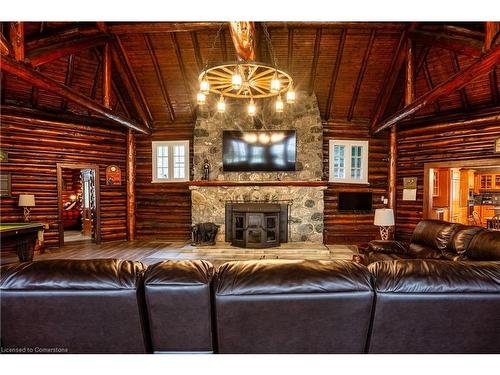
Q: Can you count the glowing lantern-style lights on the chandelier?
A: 8